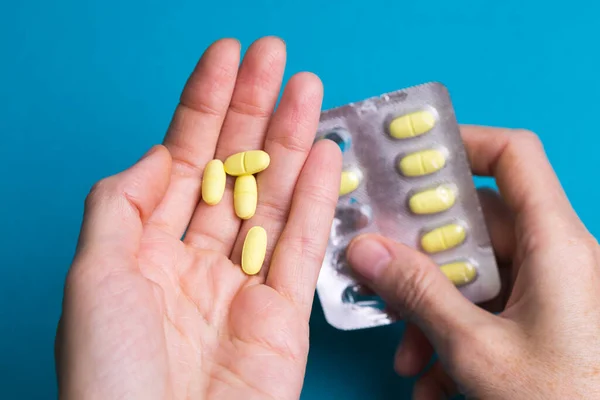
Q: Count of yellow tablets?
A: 10